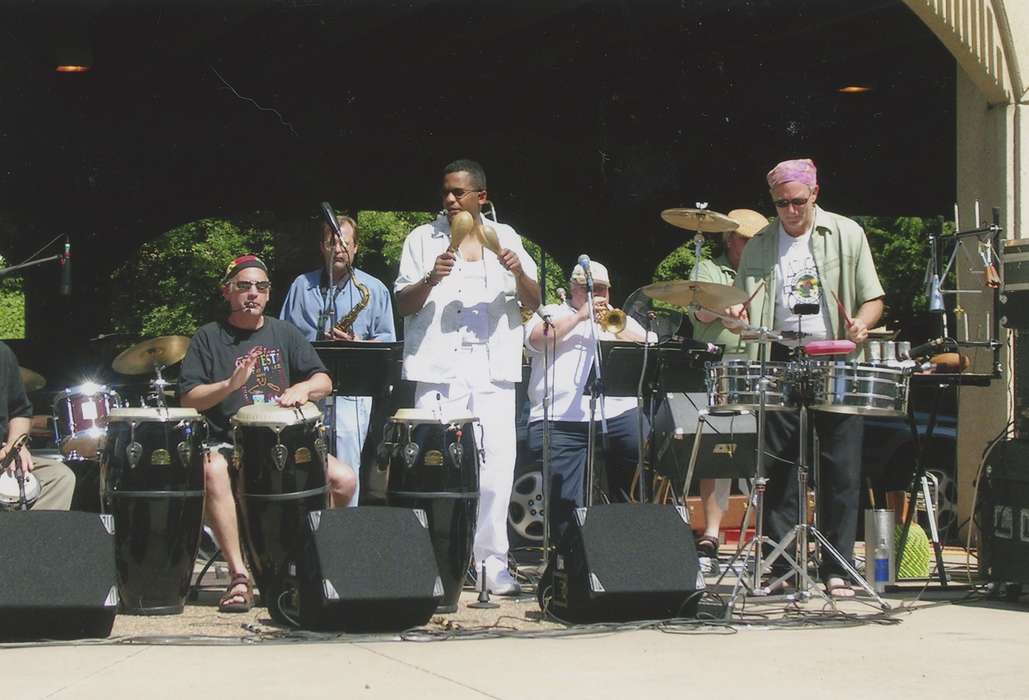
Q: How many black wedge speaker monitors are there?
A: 3